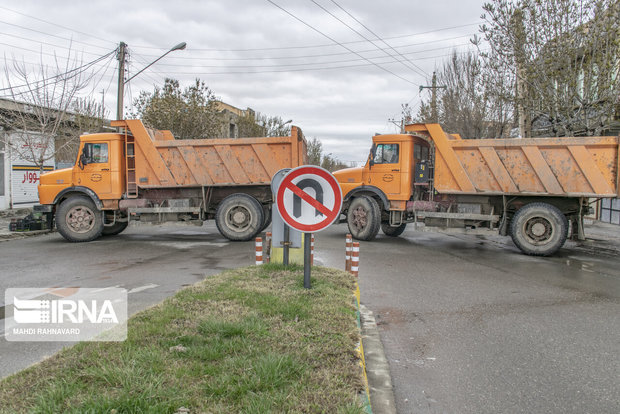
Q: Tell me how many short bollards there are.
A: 5